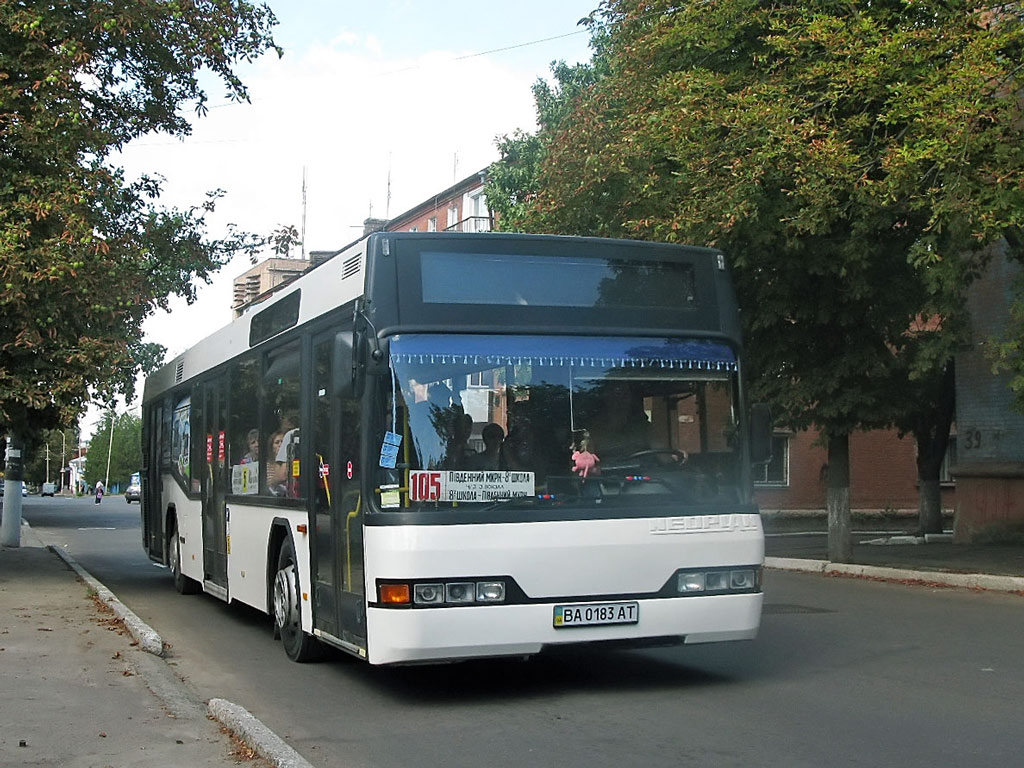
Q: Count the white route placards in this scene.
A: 1